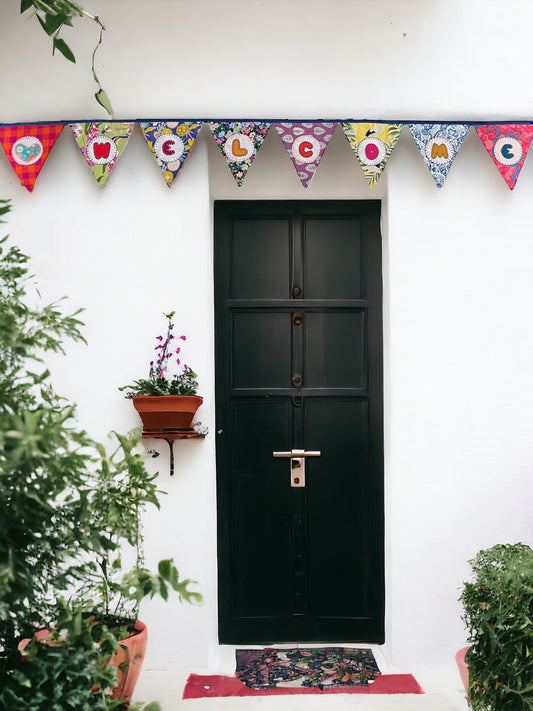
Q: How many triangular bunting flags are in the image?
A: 8